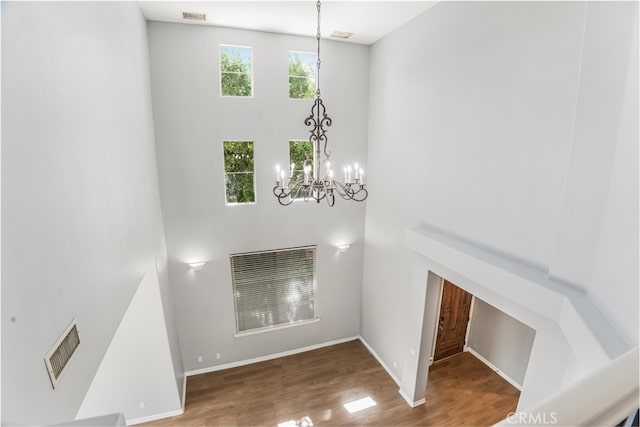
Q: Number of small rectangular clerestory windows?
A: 4